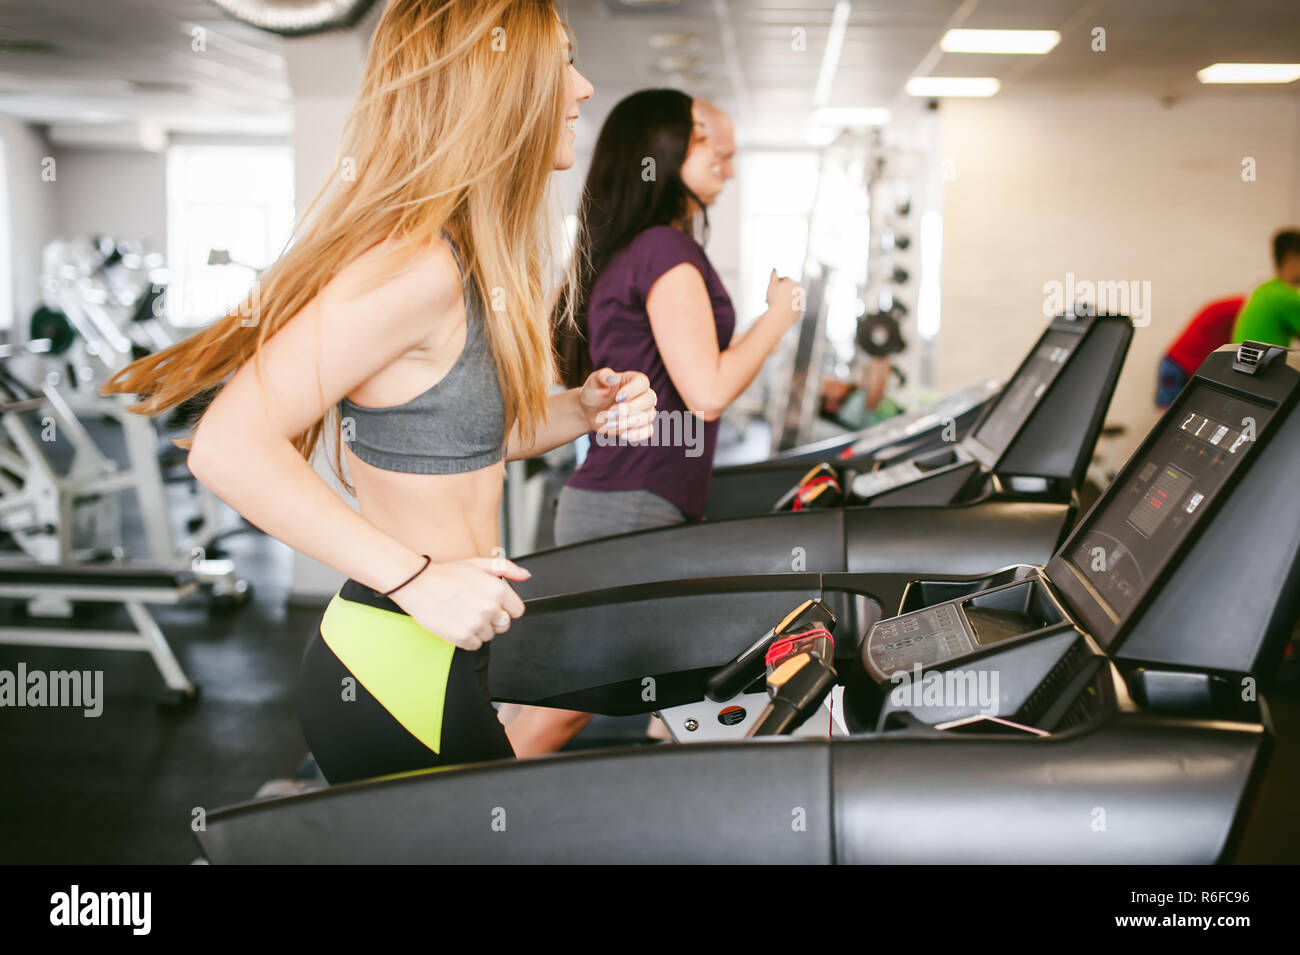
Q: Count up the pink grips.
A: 2